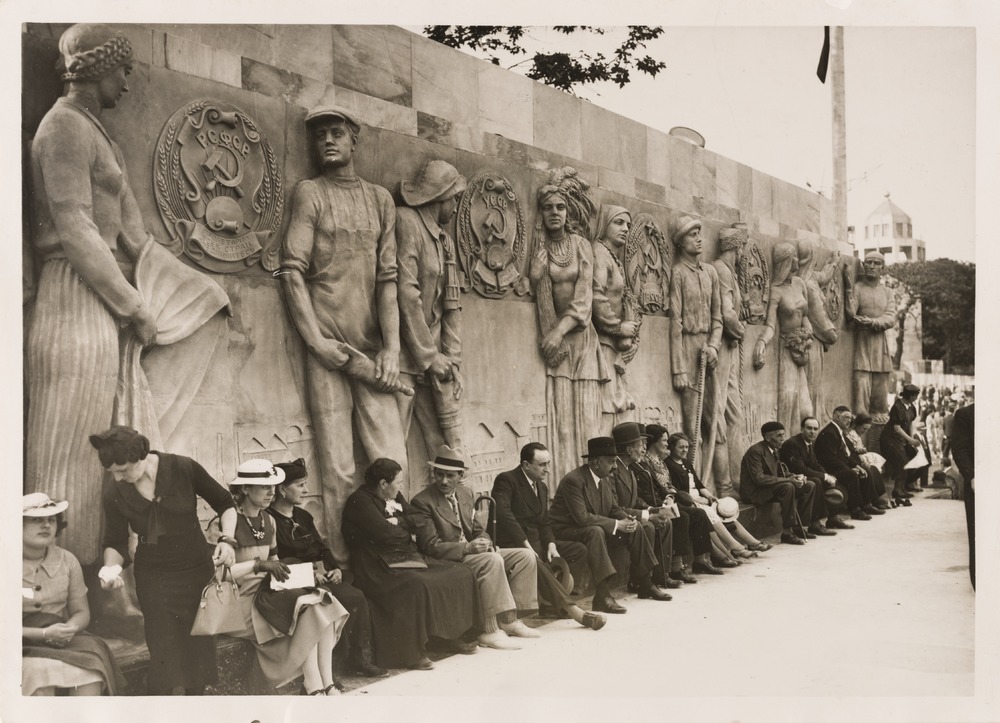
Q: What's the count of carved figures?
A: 10